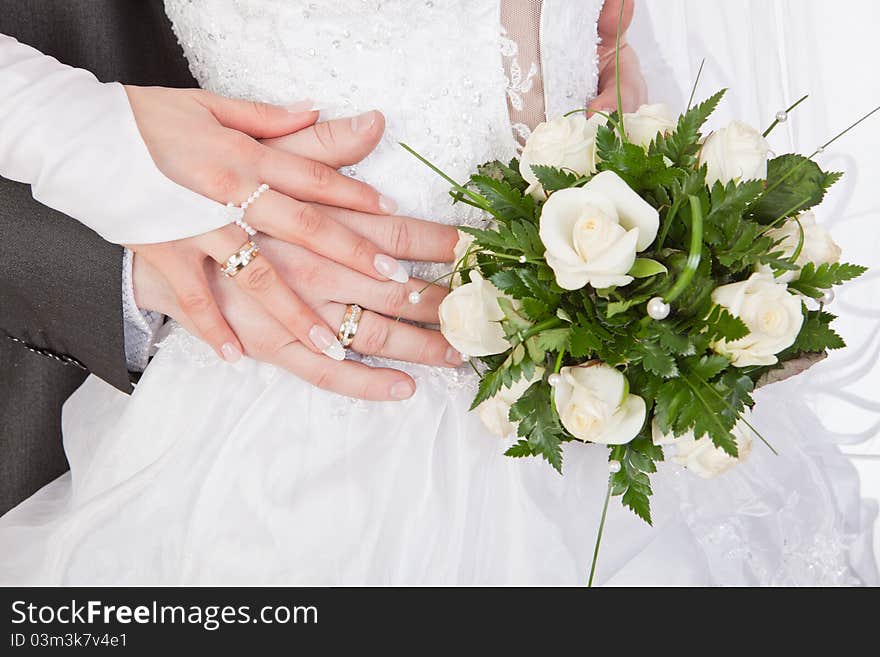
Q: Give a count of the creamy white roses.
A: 11